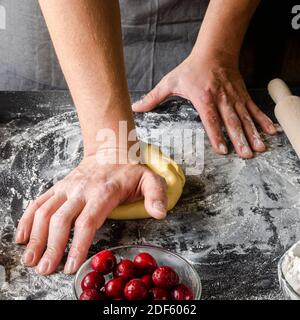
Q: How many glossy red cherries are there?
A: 11